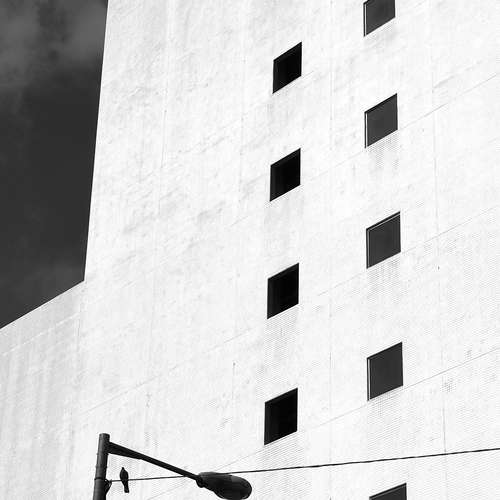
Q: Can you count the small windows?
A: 9